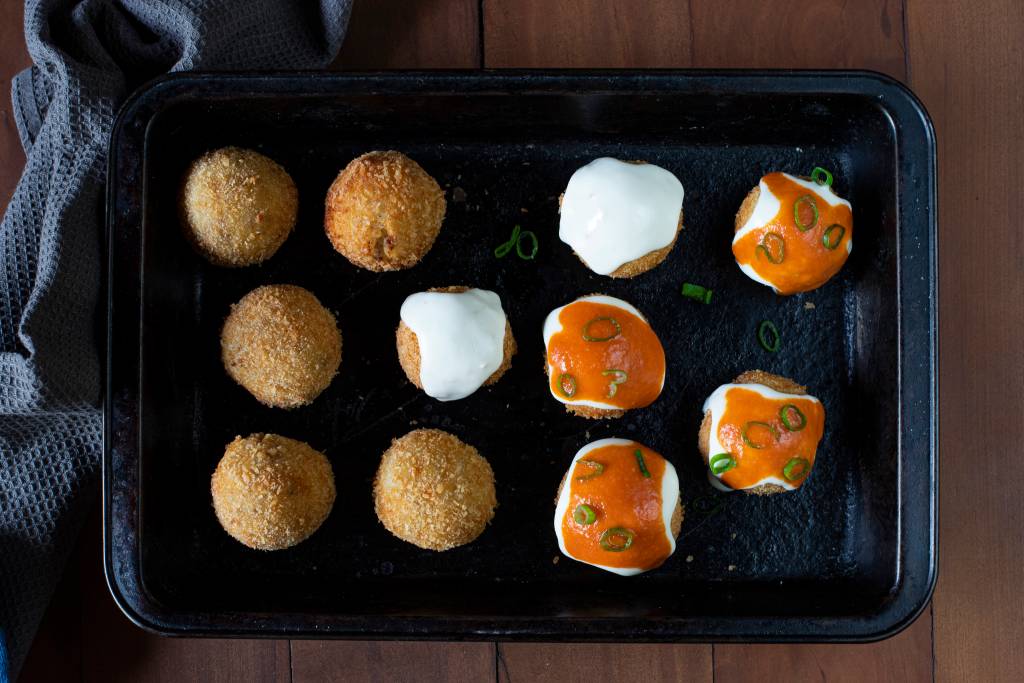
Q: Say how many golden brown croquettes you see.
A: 5